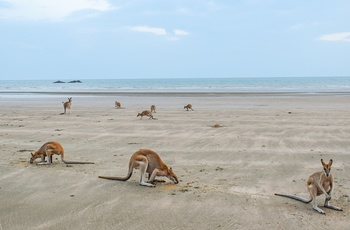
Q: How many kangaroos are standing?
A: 2